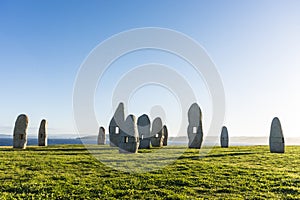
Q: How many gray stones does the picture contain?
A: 11